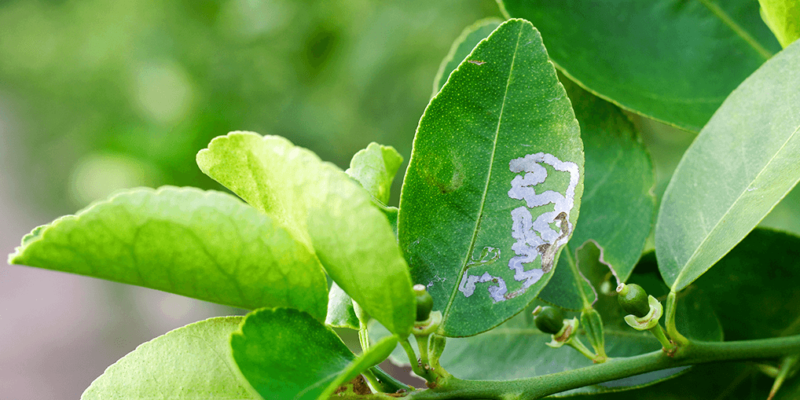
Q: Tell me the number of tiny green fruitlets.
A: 3